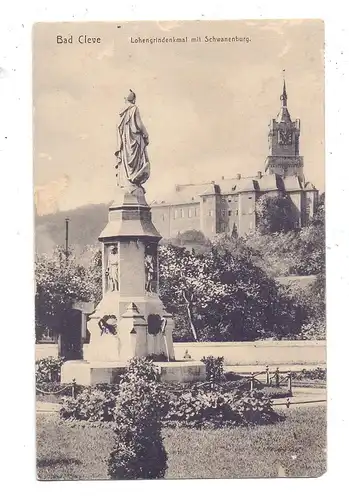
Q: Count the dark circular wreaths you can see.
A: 2